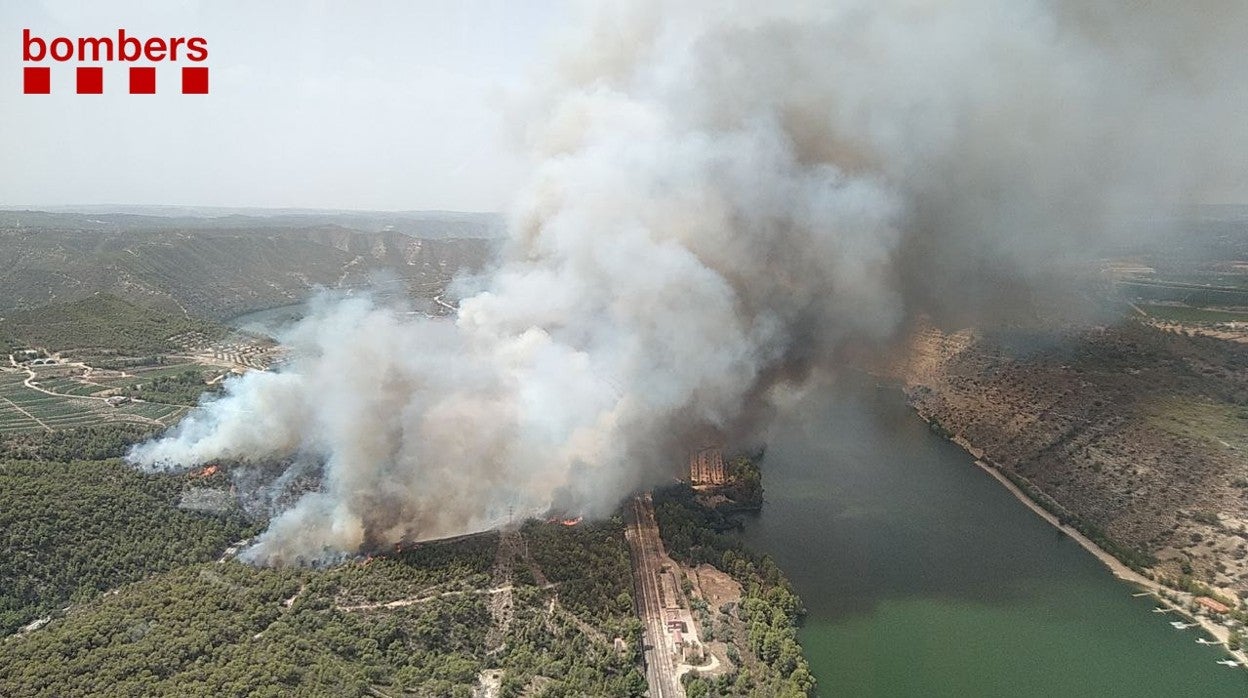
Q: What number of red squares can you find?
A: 4